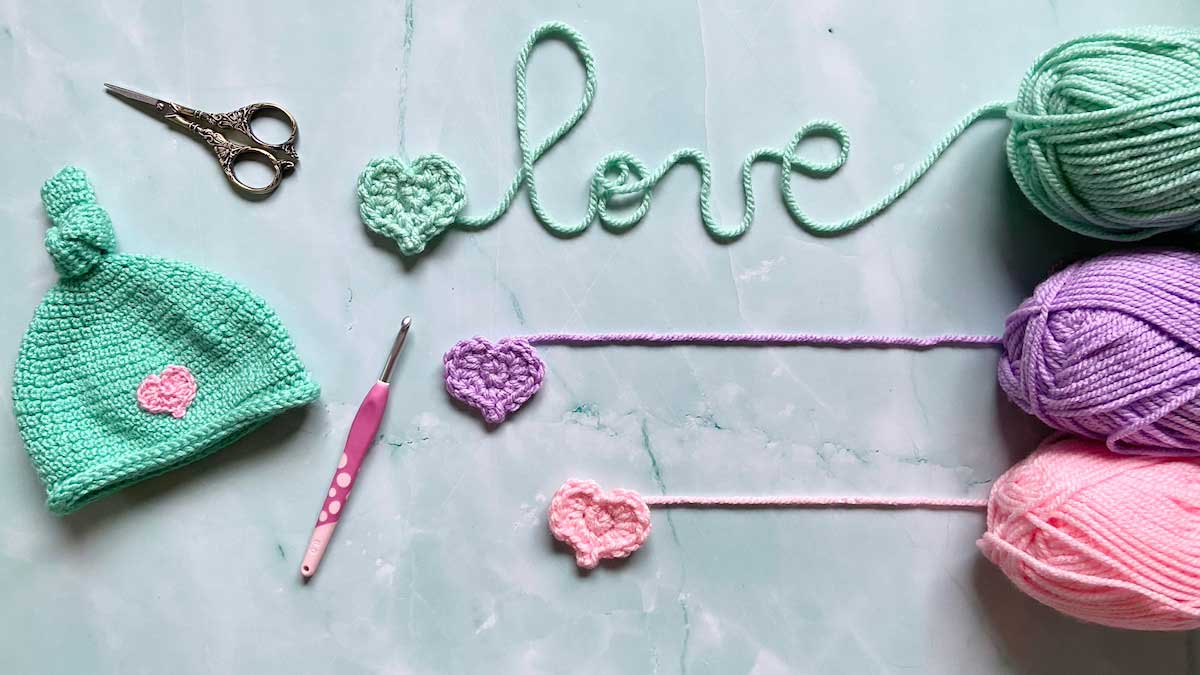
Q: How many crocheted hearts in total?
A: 4